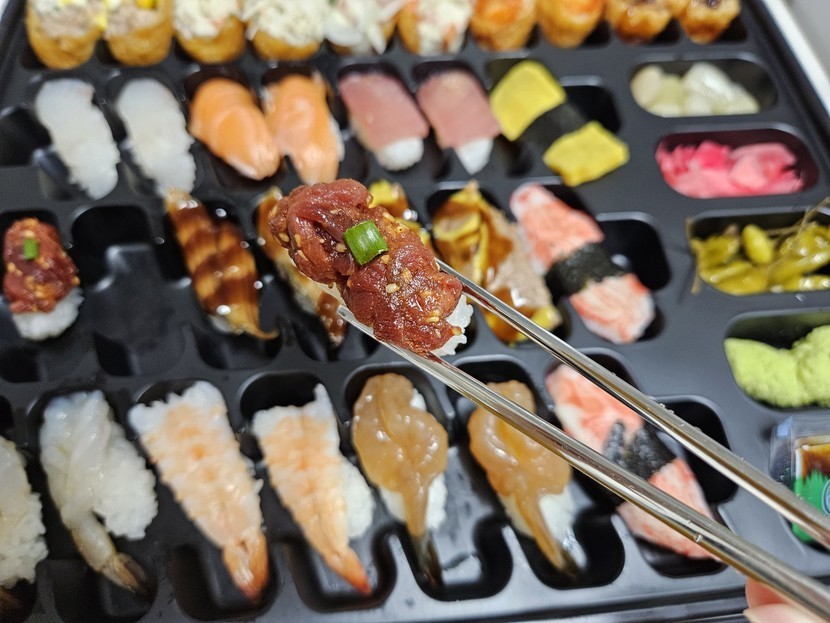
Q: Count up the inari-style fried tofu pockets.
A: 10